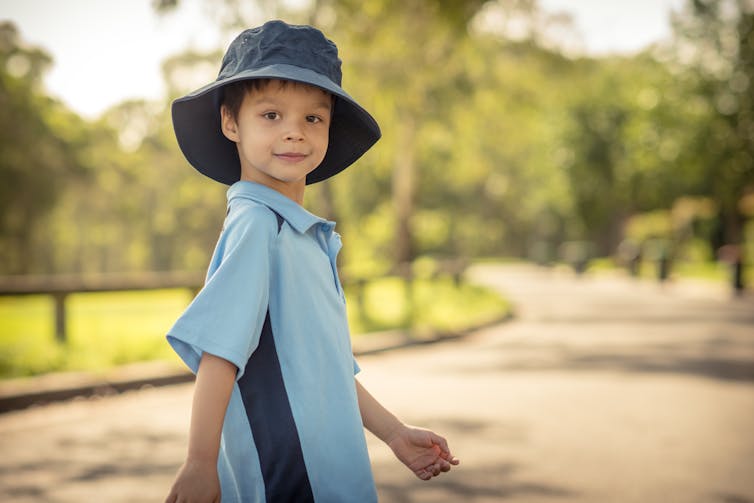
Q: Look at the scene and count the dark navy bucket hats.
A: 1